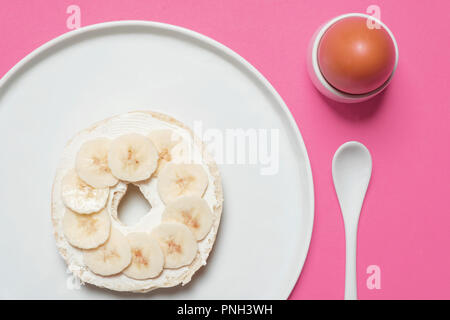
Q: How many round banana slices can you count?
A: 10